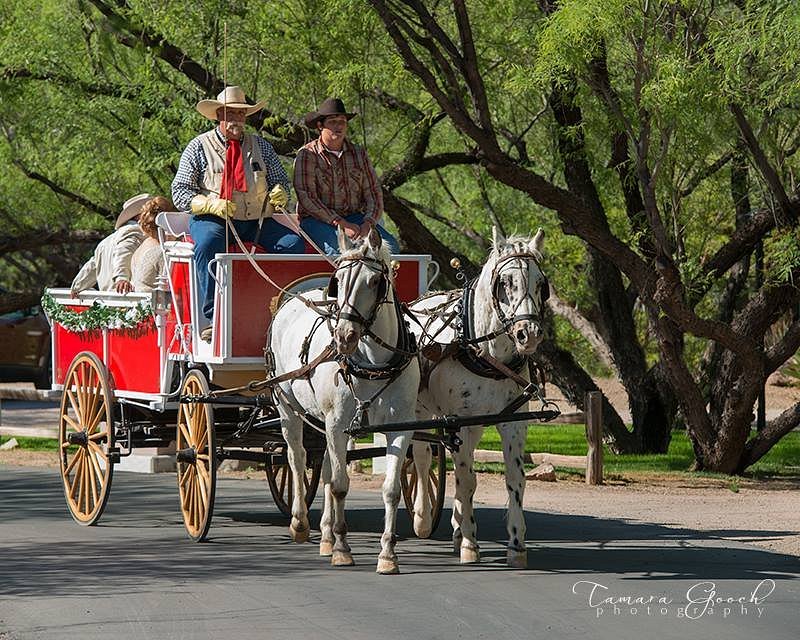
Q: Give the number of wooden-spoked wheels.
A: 4